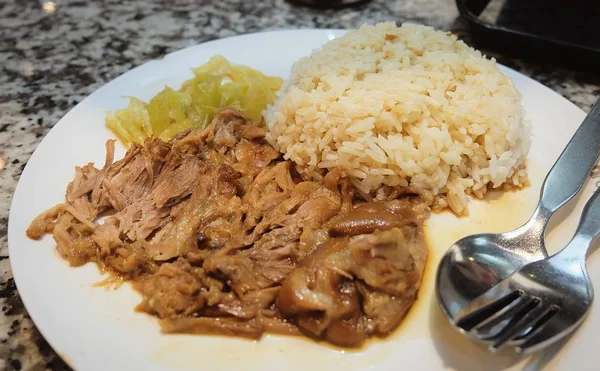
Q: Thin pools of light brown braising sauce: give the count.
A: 1